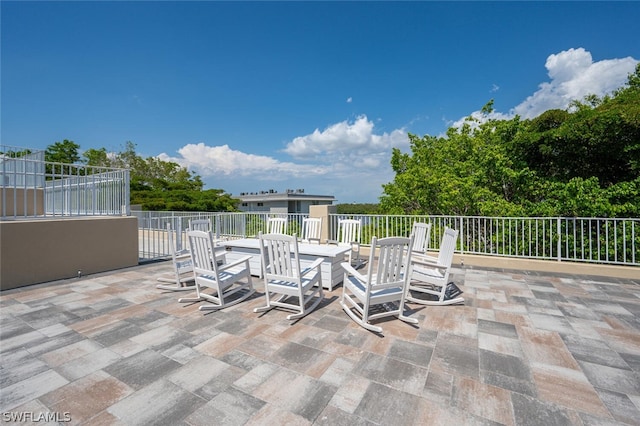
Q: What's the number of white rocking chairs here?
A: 10